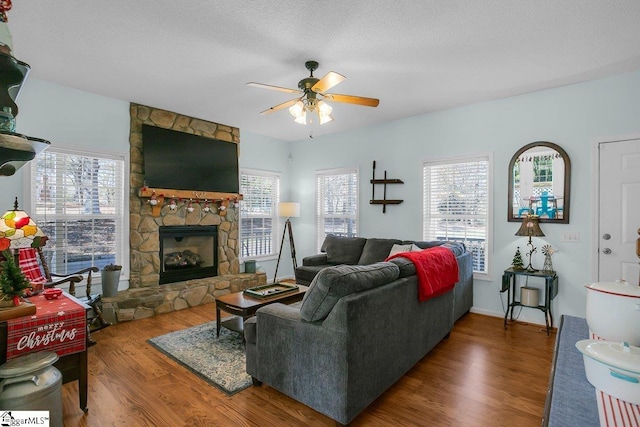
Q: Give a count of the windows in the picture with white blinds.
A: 4